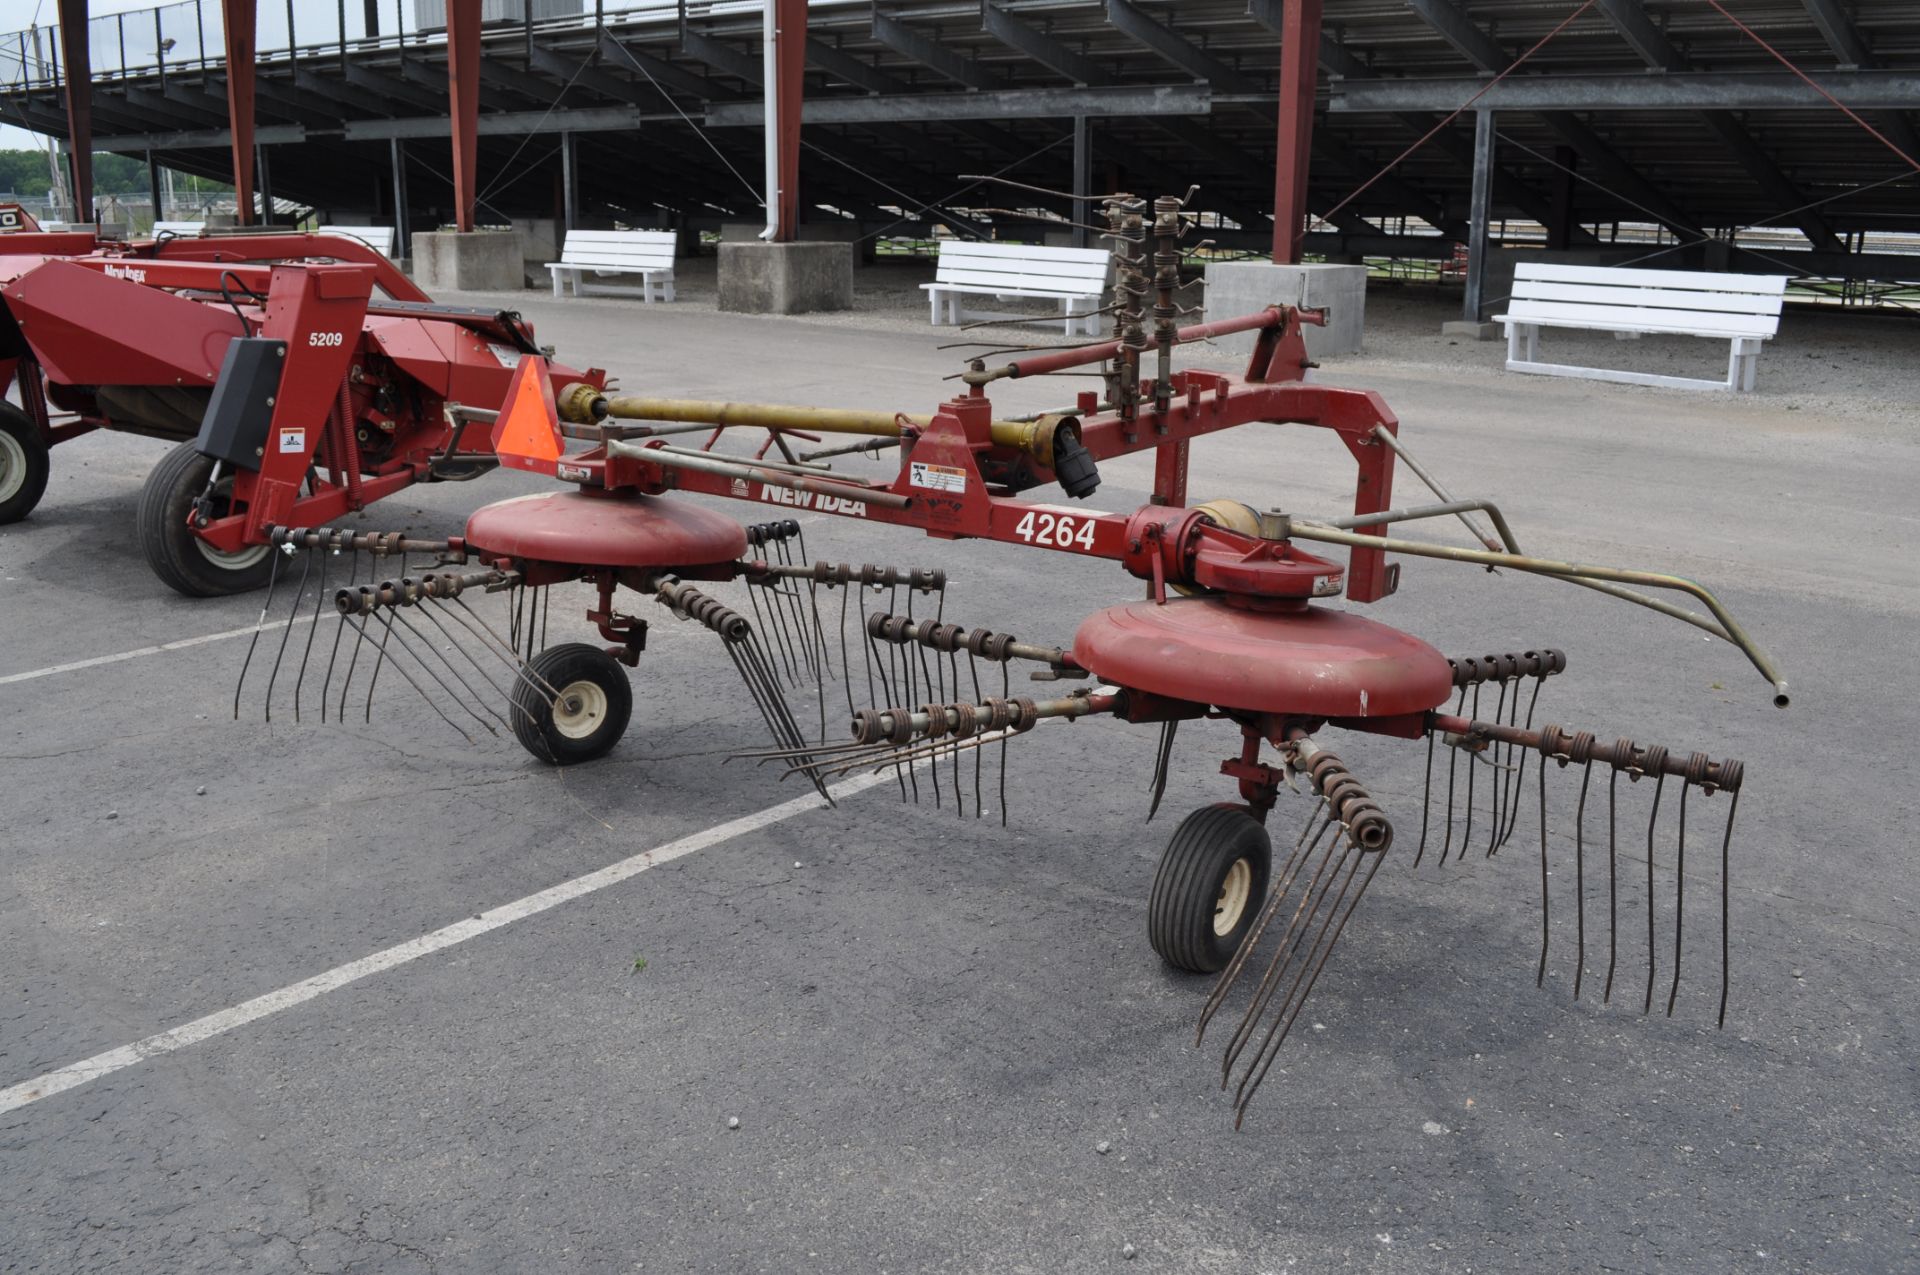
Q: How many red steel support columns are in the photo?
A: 5